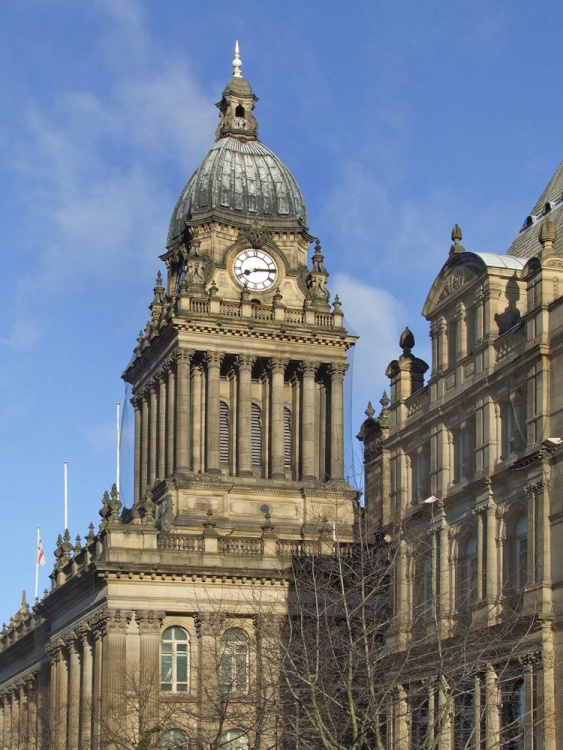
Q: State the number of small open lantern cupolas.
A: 1